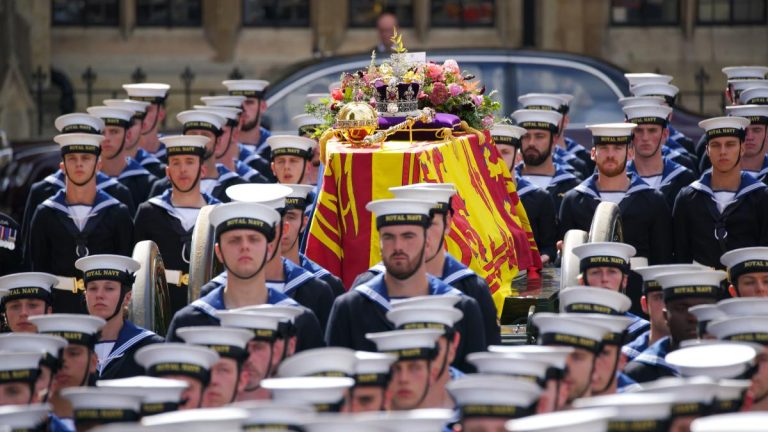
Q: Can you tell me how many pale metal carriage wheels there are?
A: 4